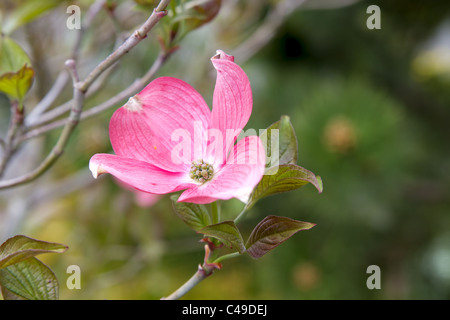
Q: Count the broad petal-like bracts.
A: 4